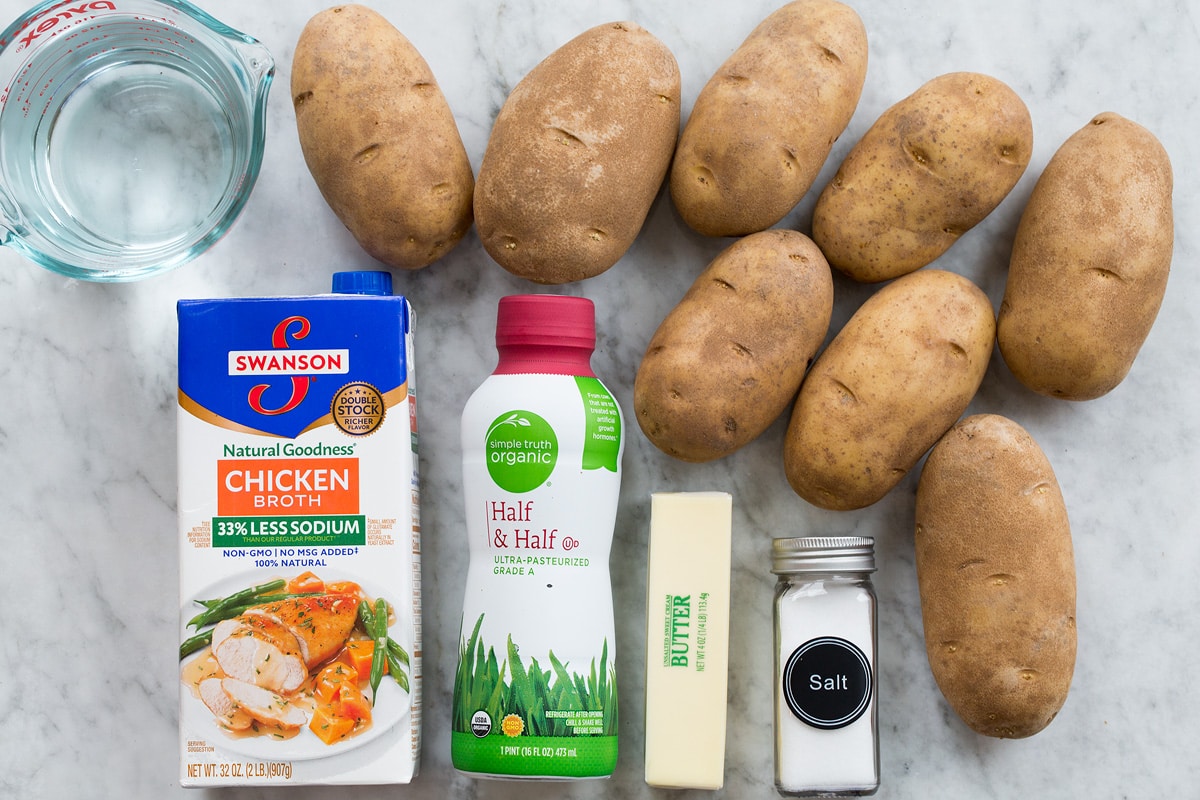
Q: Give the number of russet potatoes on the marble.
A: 8